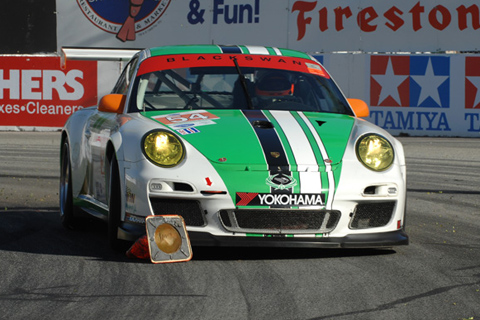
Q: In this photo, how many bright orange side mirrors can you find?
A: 2